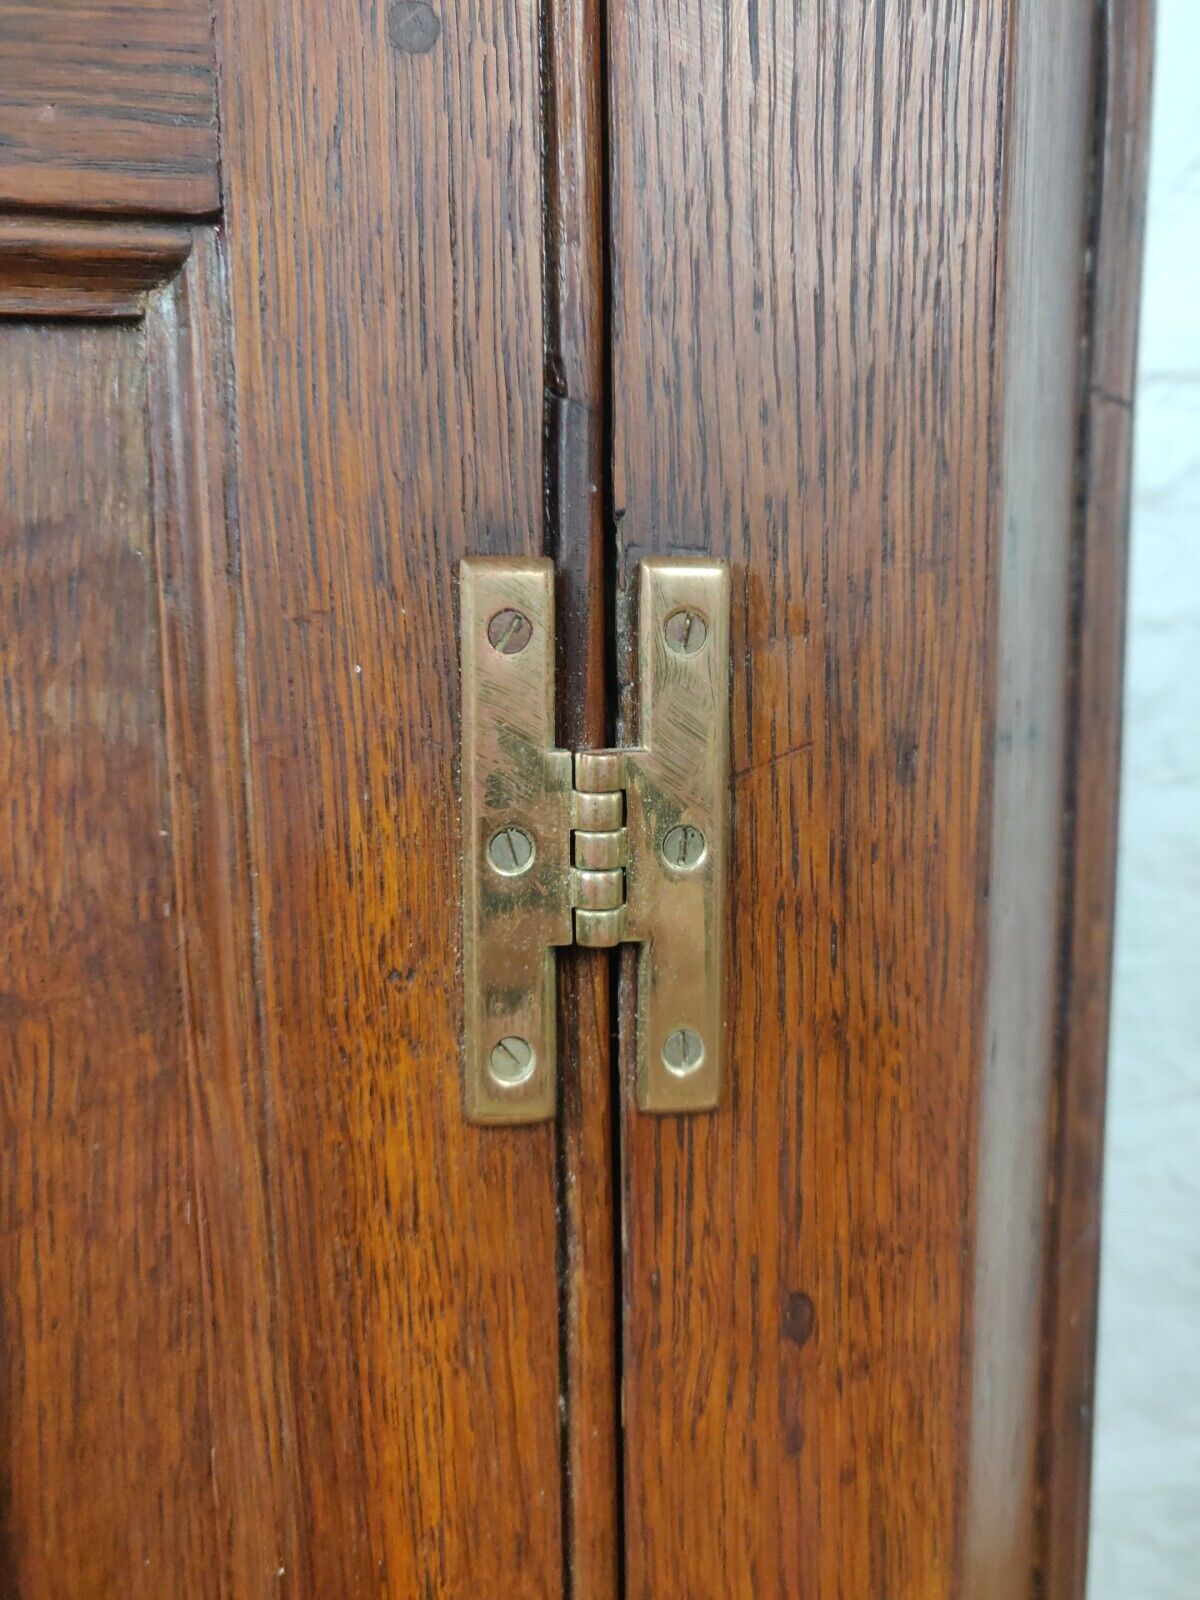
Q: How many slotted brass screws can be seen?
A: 6